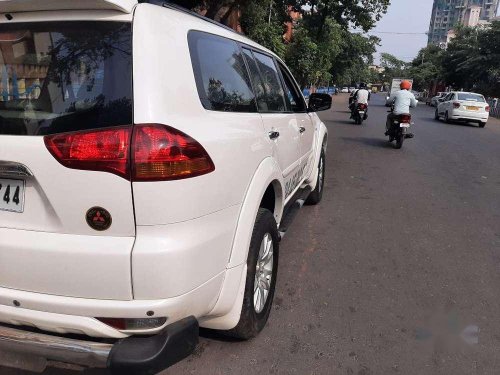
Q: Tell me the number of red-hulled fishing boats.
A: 0